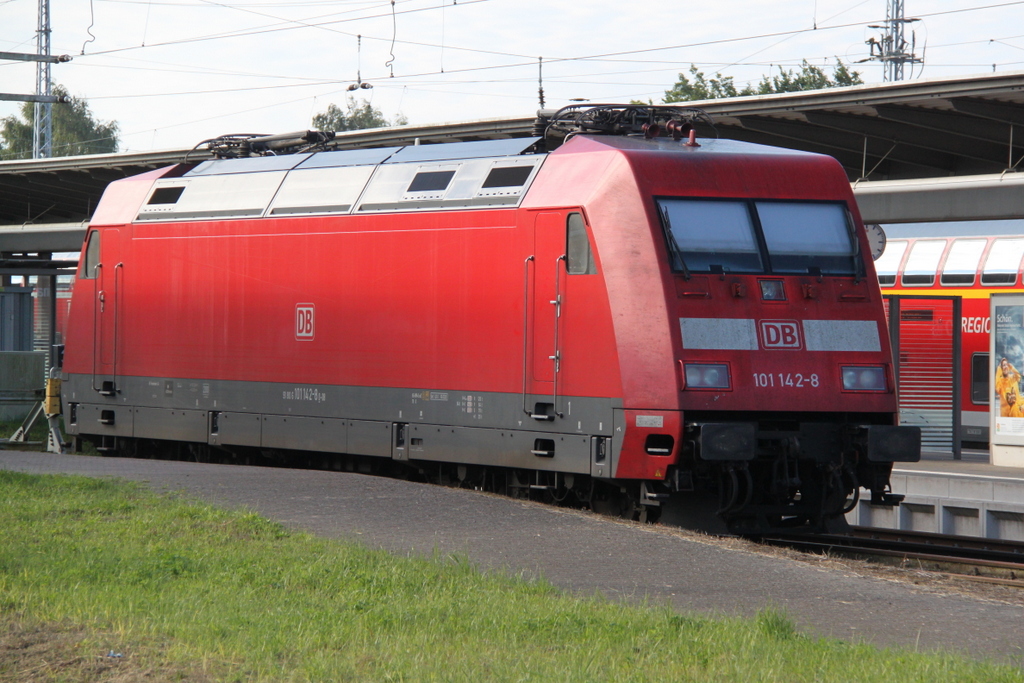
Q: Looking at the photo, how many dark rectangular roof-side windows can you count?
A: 3